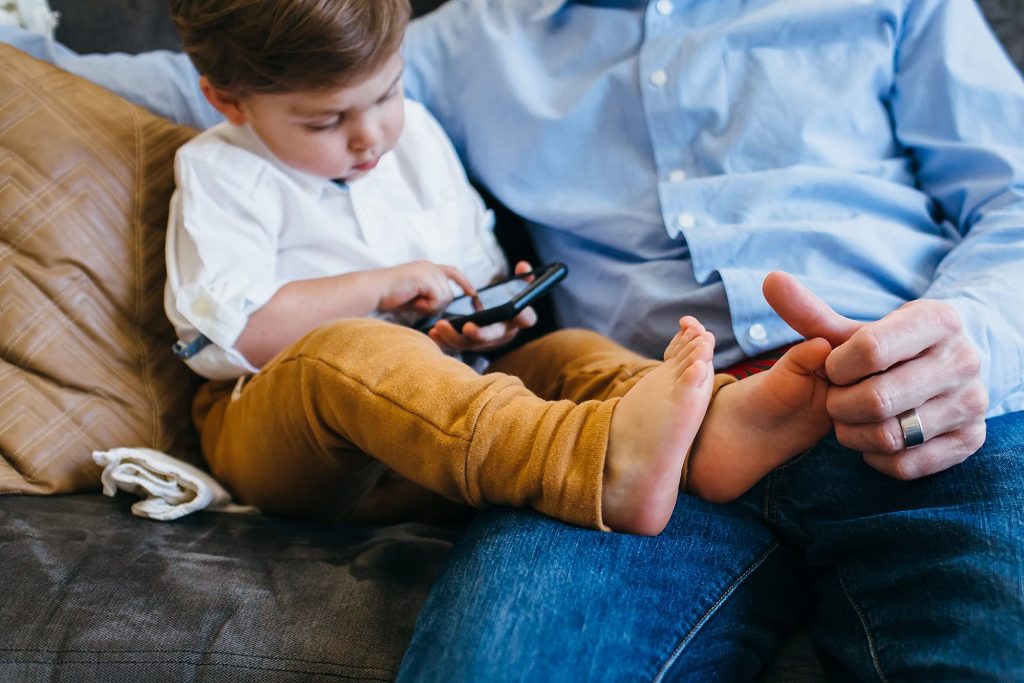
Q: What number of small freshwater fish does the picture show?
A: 0